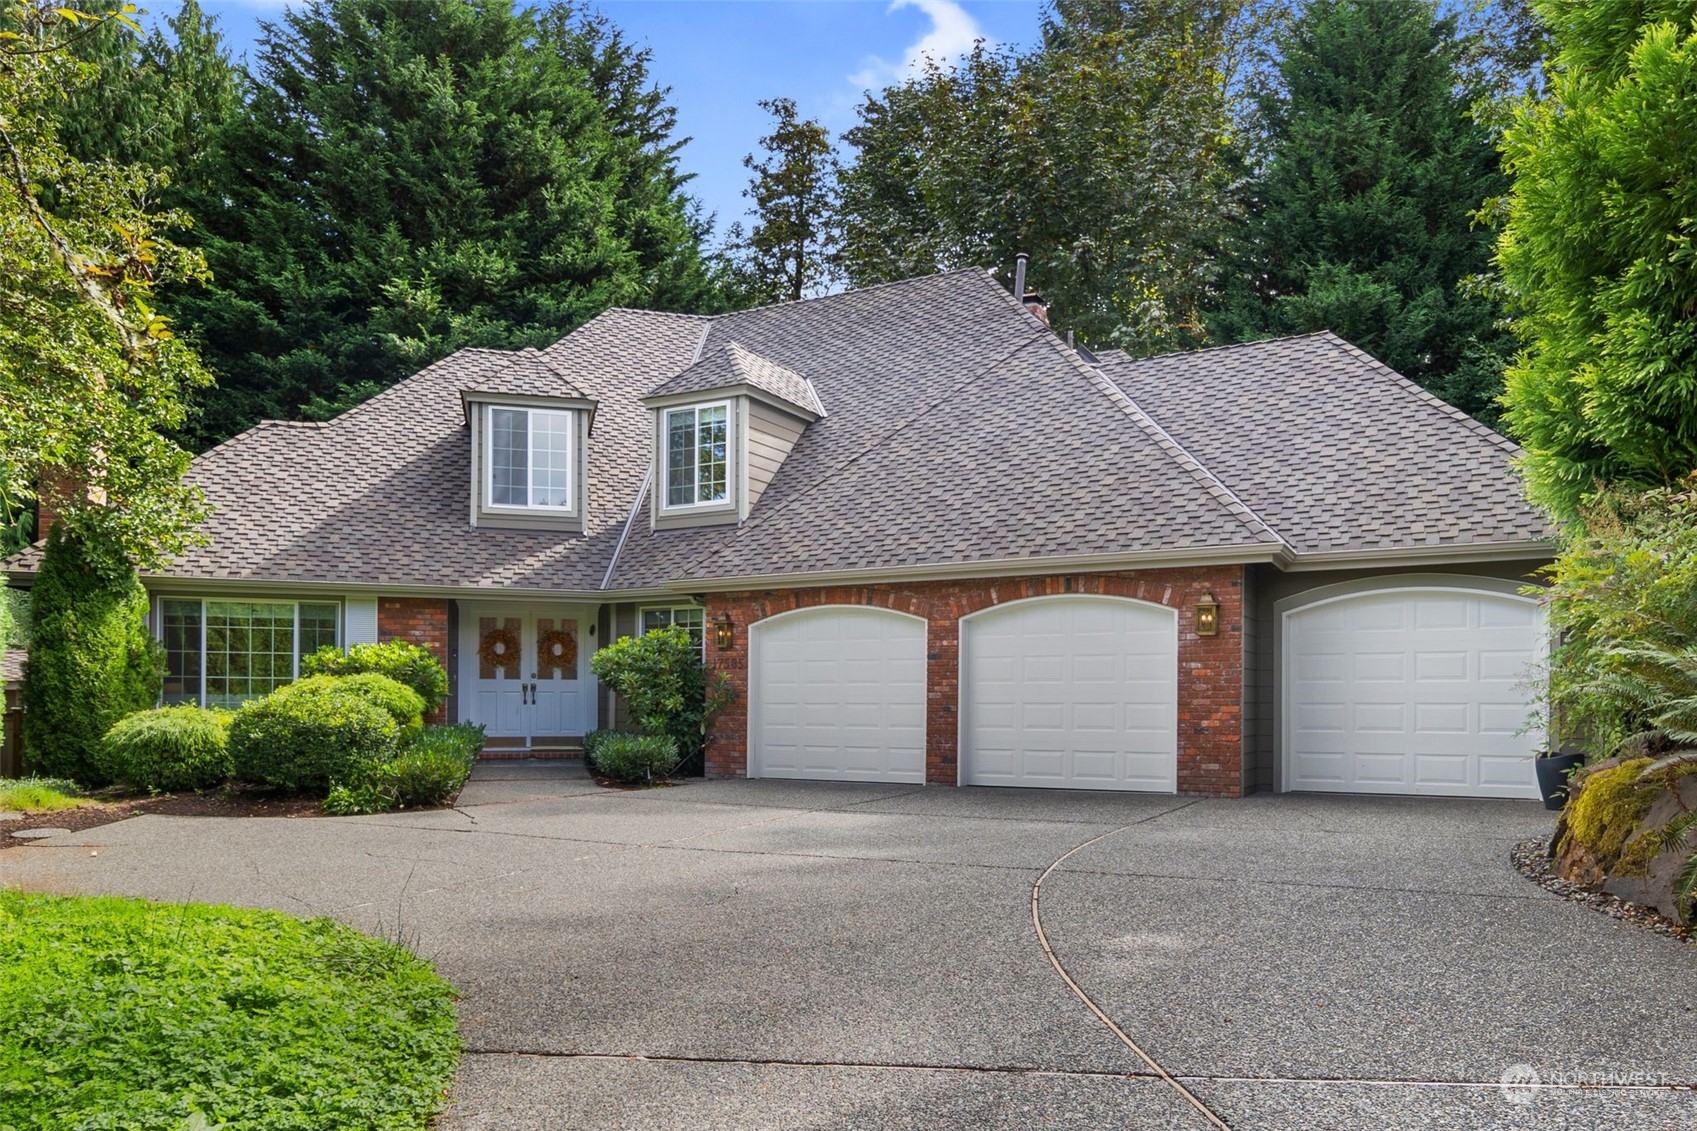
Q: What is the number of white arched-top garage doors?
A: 3